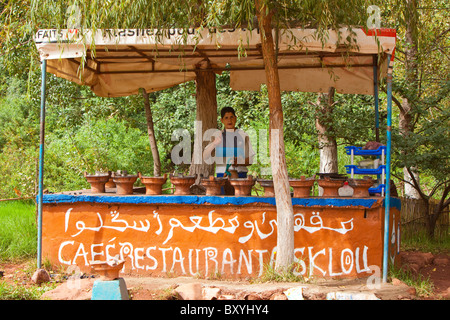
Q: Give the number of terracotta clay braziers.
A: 11